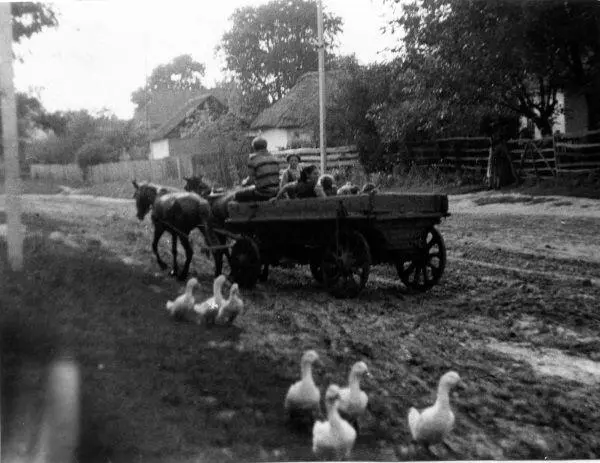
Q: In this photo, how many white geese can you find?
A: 7